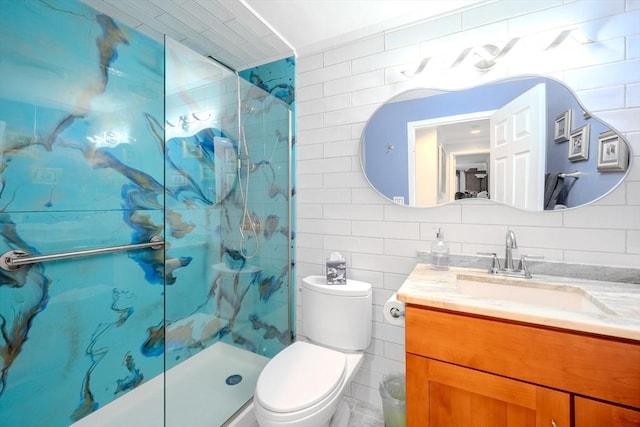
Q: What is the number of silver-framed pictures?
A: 3